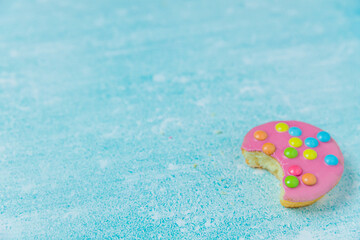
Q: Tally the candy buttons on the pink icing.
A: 13